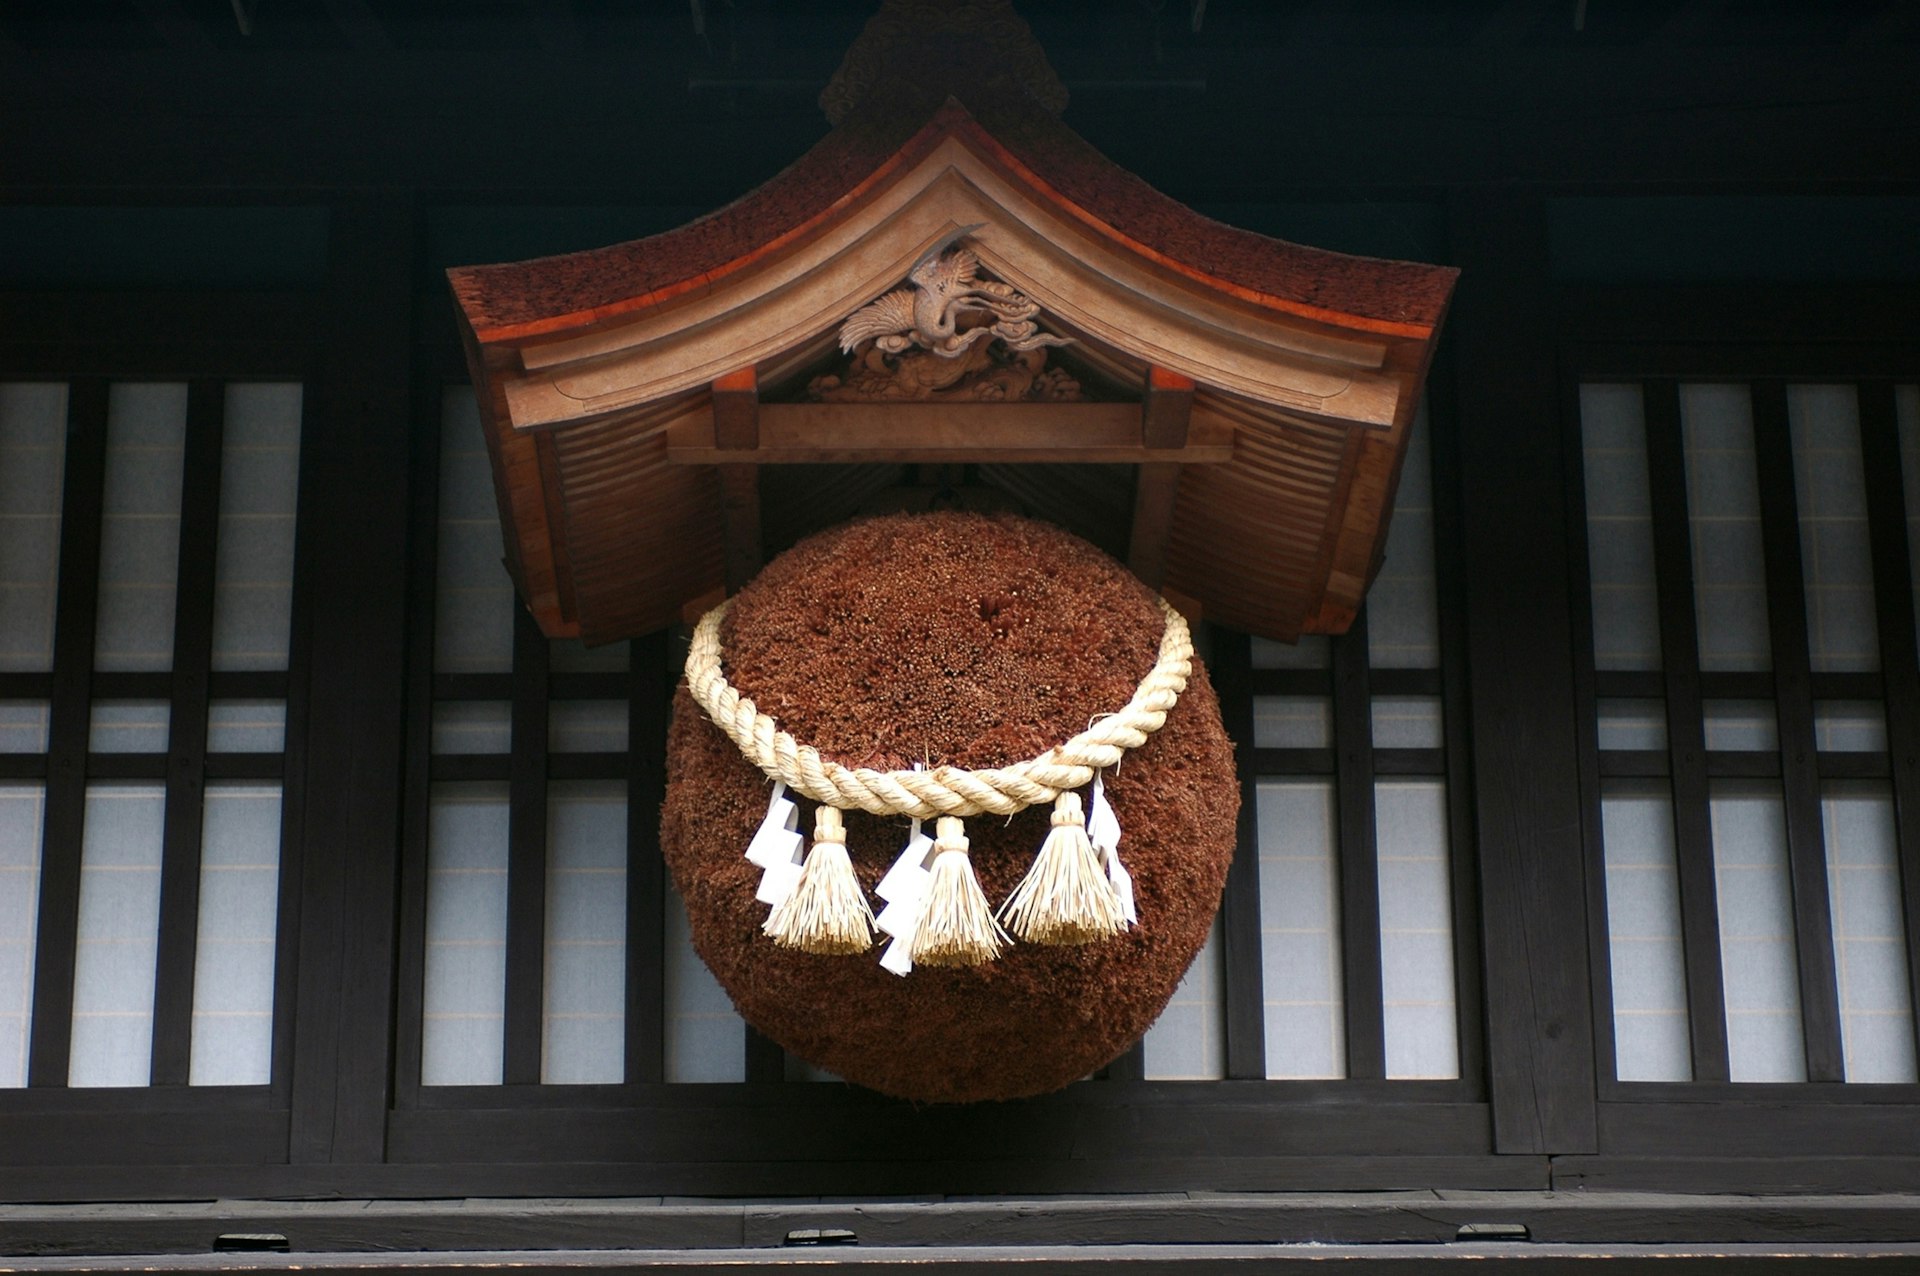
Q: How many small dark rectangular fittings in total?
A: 3